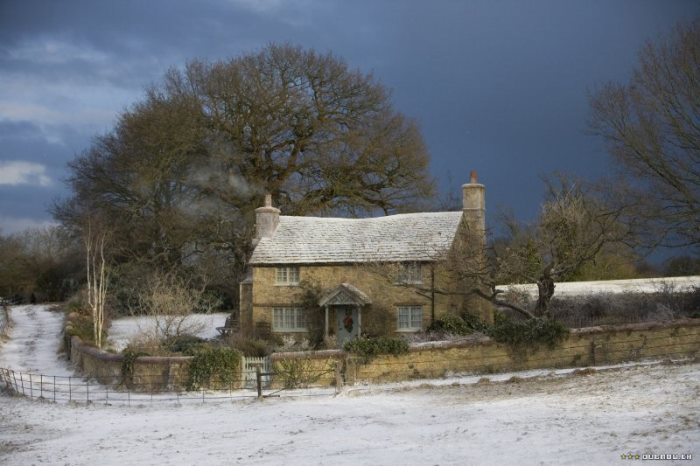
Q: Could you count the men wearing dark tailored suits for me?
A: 0